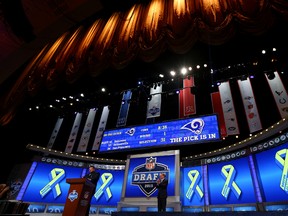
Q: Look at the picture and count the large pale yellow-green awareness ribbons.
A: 5